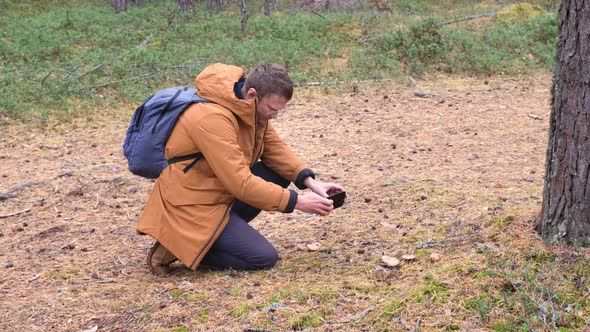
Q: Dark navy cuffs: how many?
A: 2